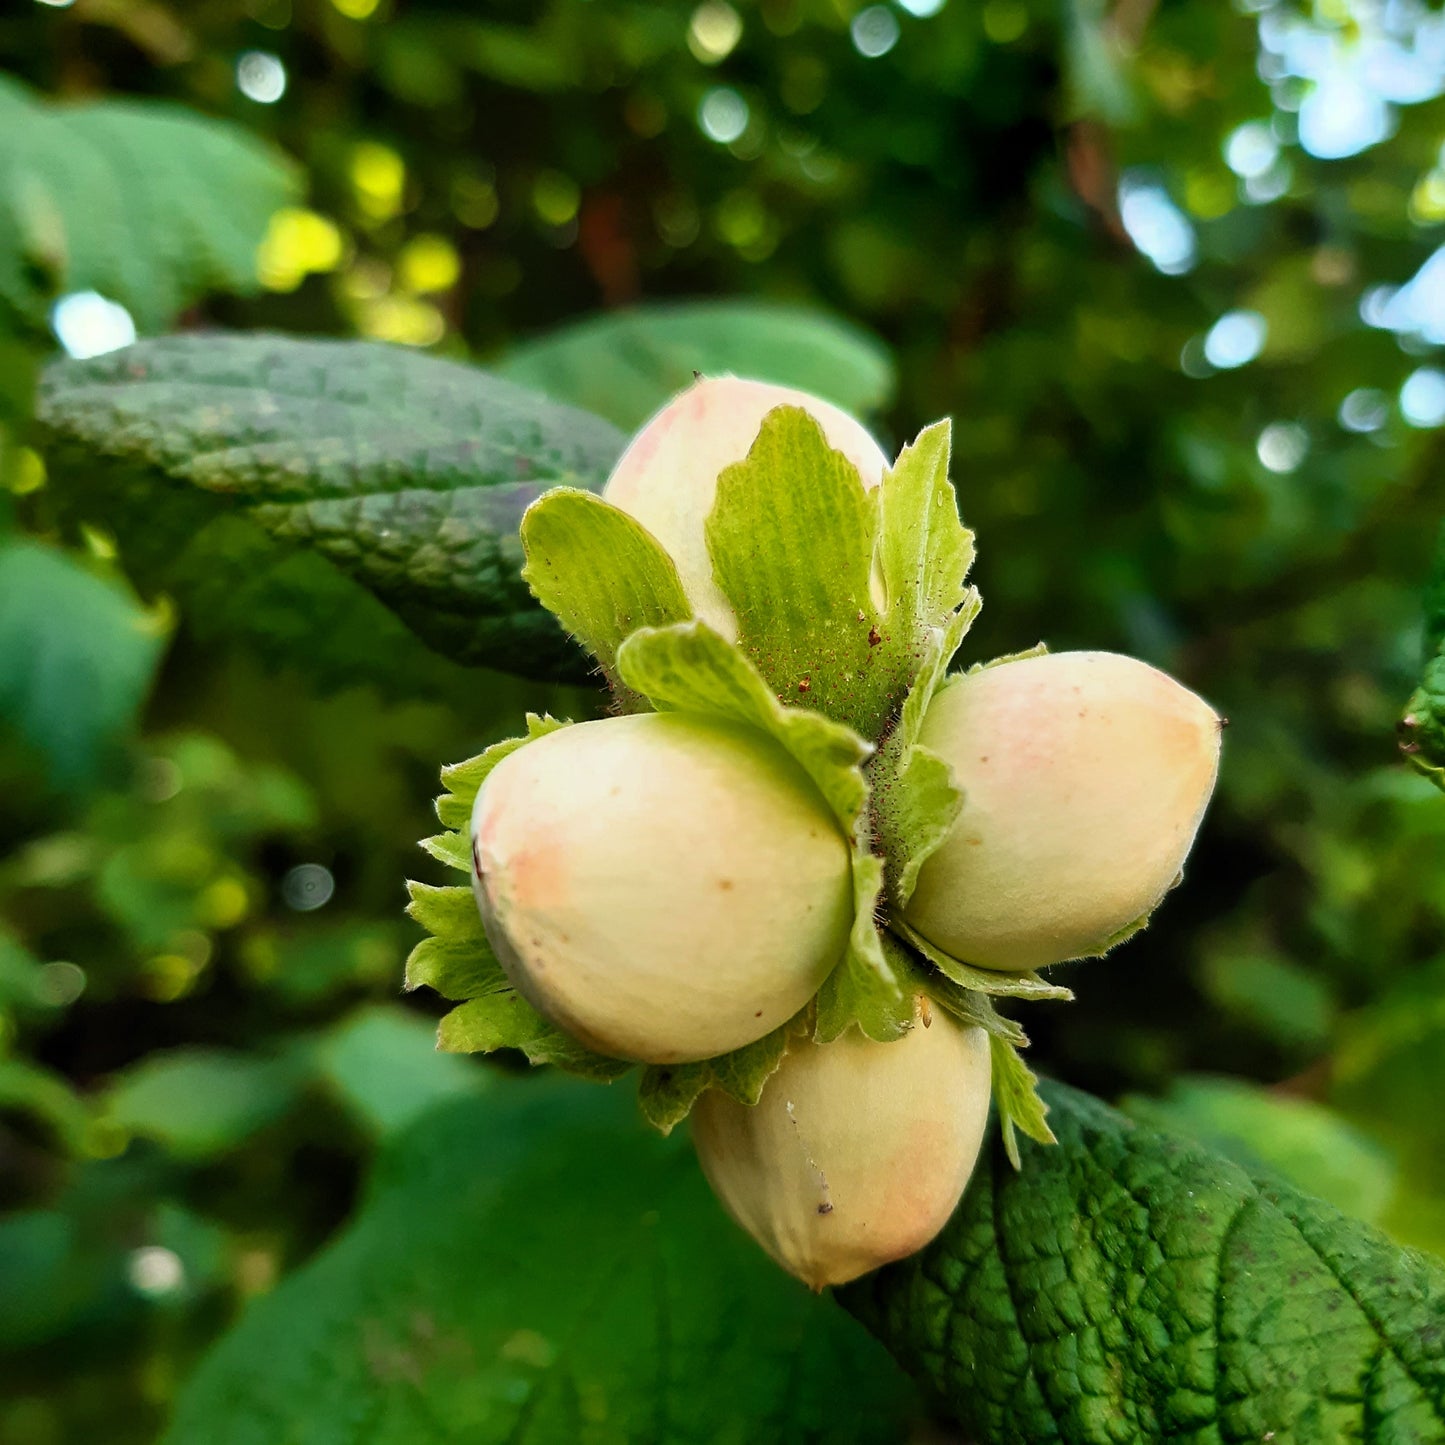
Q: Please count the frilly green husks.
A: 4